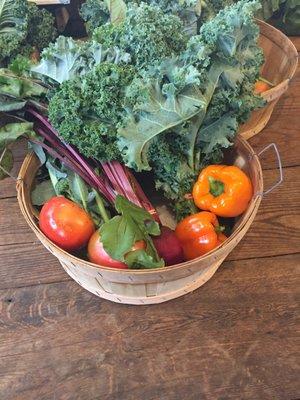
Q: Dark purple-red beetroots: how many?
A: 1